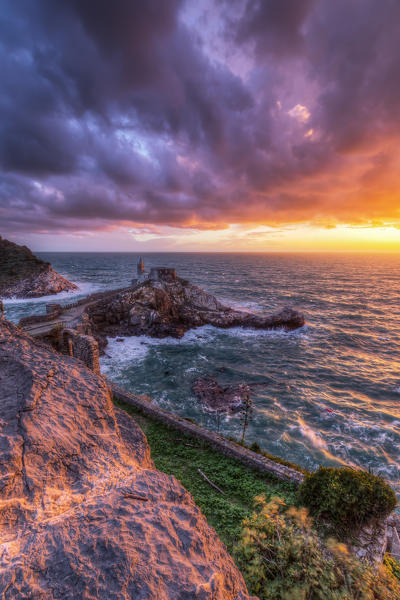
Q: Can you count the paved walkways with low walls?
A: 1